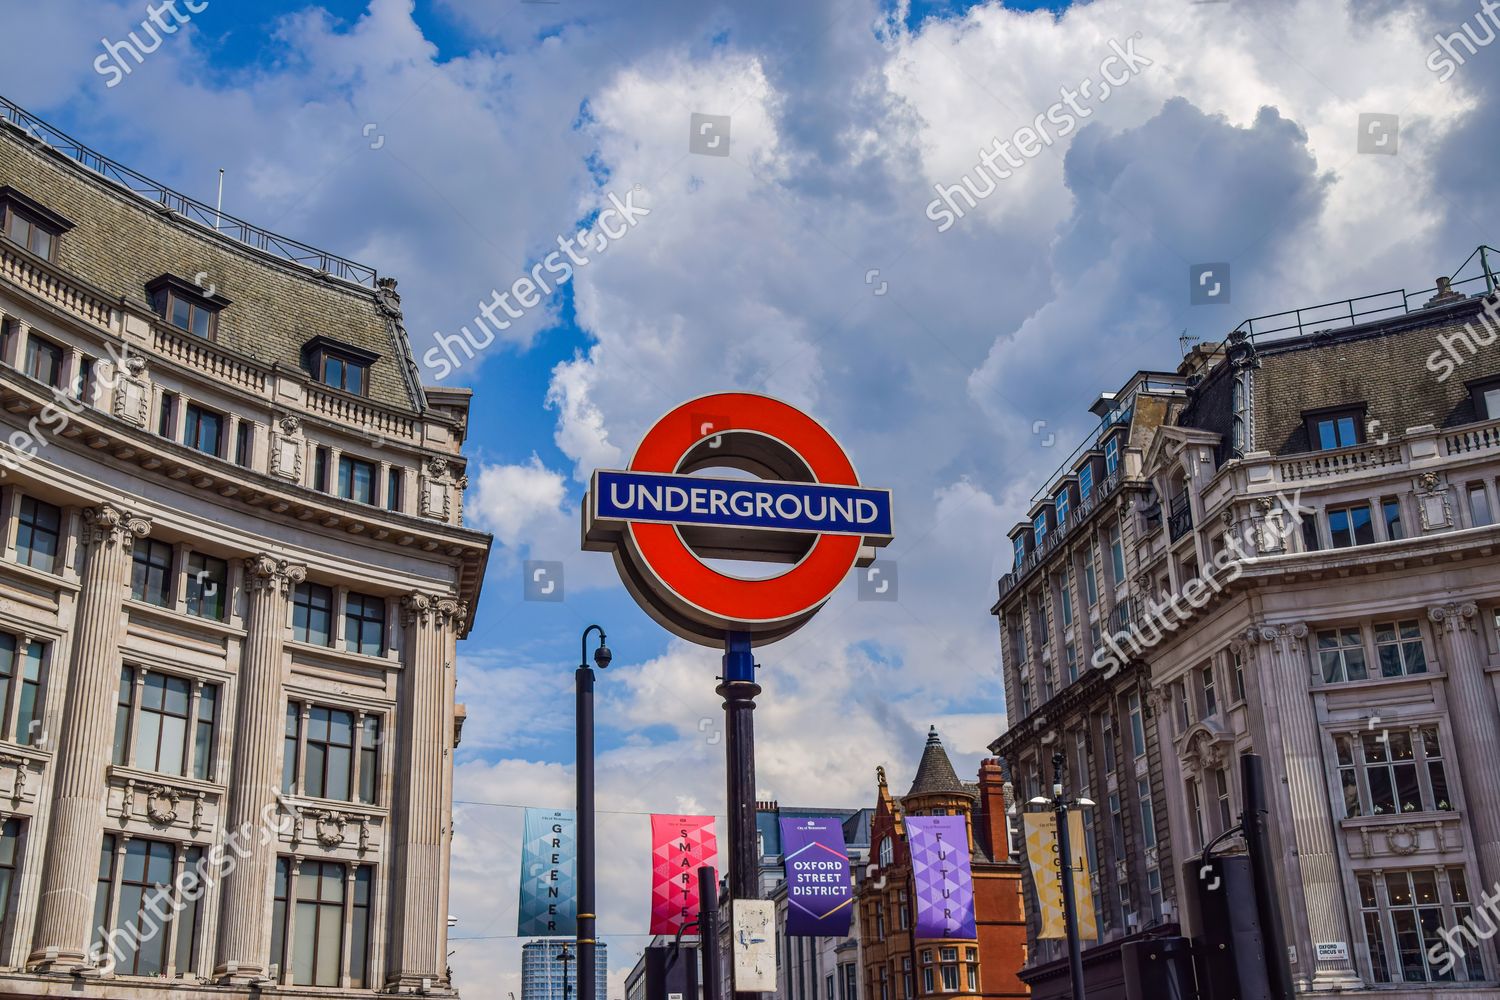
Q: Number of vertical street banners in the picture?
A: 5